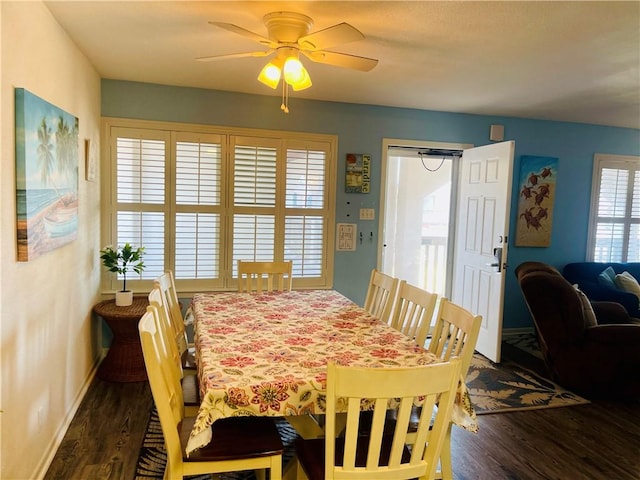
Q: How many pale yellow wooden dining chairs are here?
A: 8